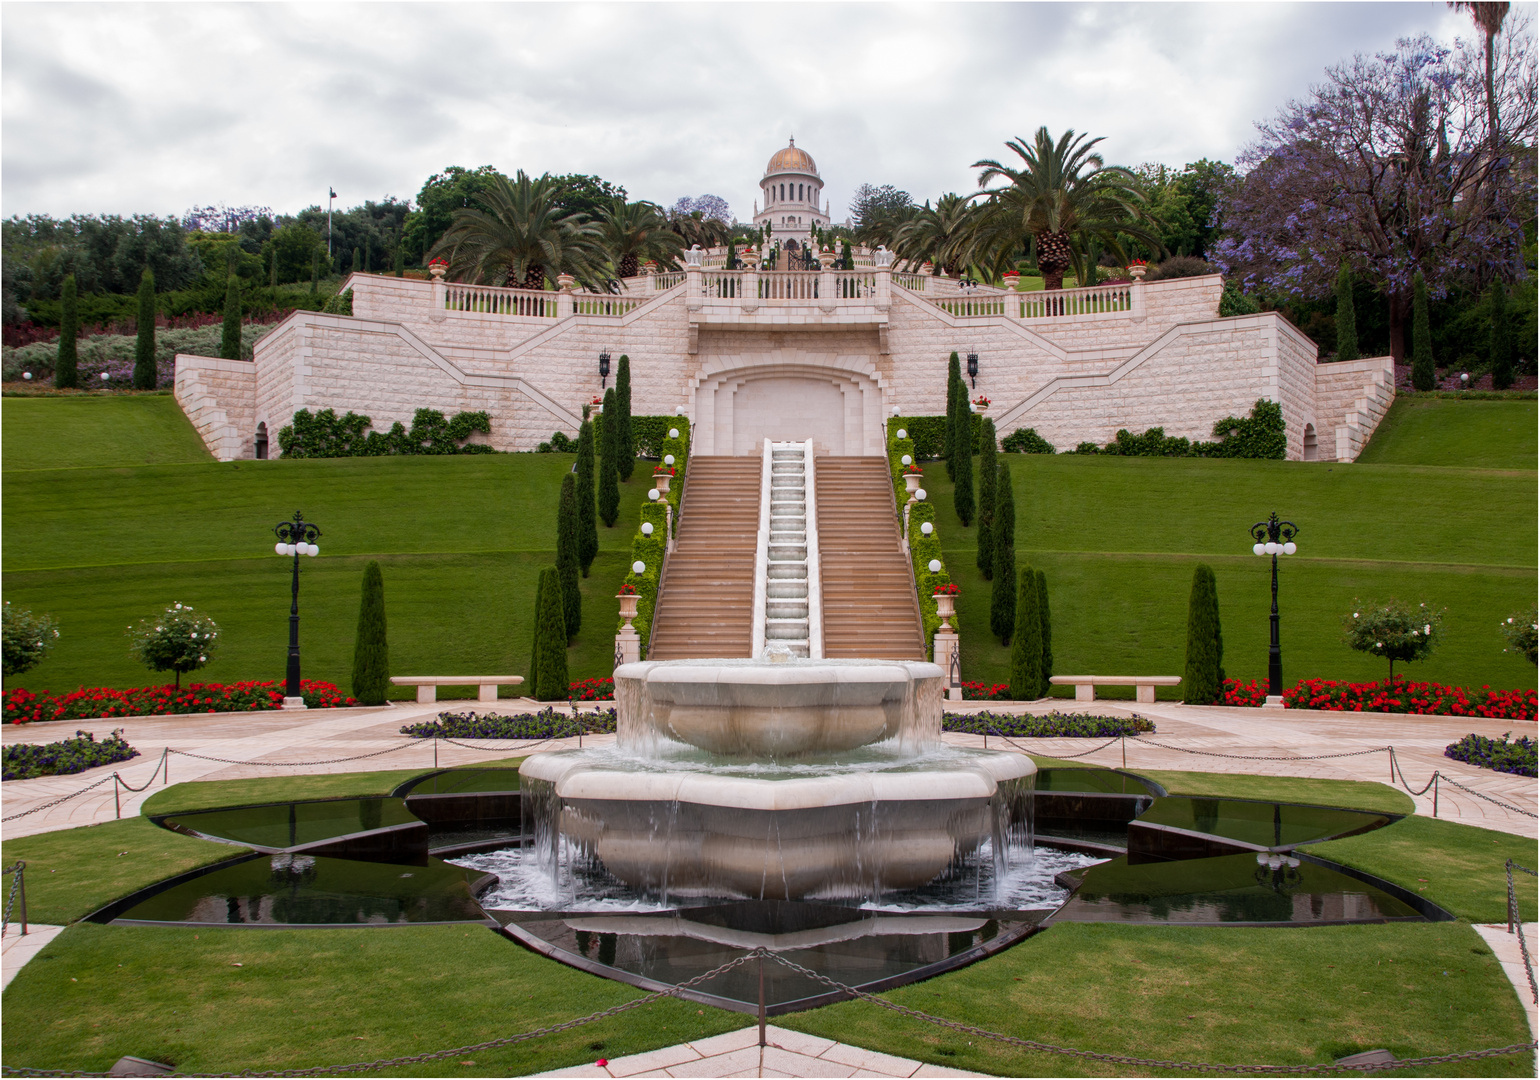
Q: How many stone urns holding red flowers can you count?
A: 14